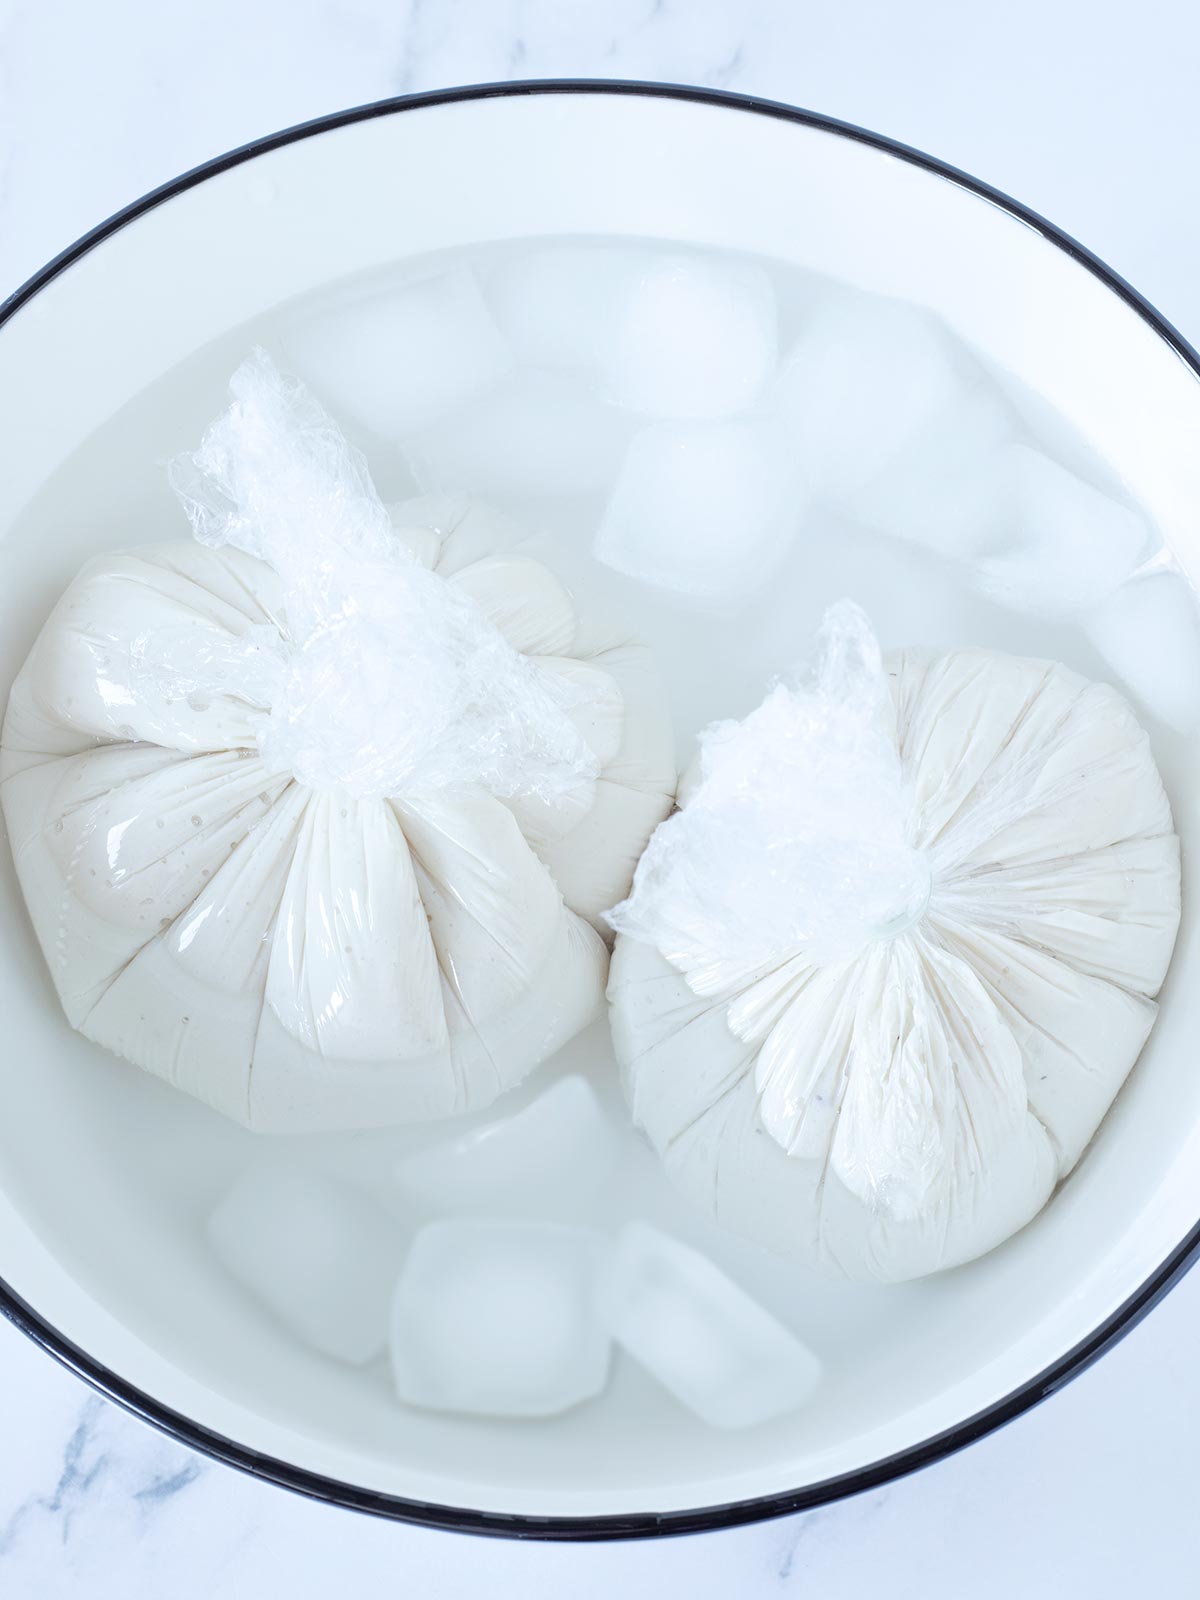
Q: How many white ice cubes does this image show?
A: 13